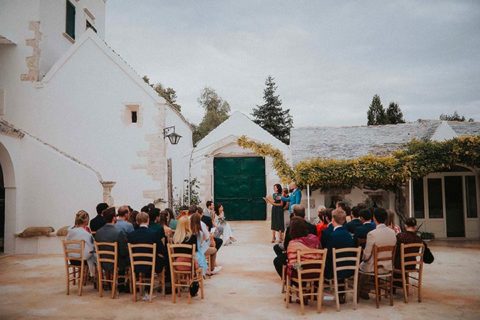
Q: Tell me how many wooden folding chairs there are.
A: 8